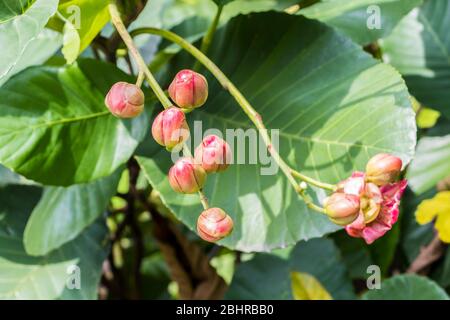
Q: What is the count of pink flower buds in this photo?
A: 8